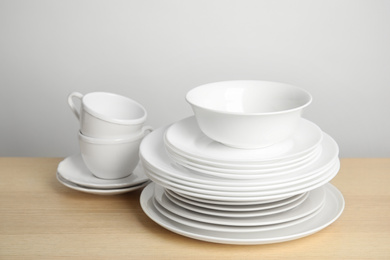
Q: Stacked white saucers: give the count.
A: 2